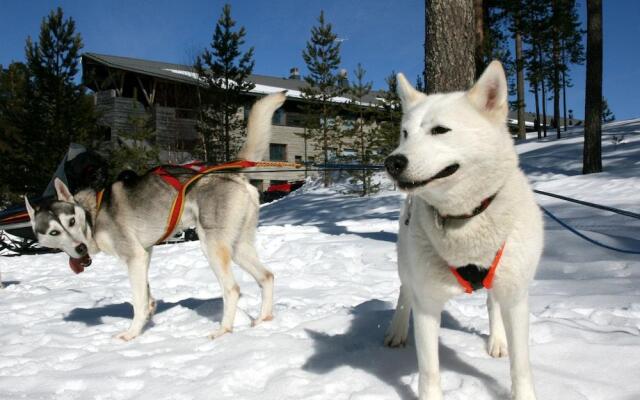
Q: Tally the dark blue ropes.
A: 2